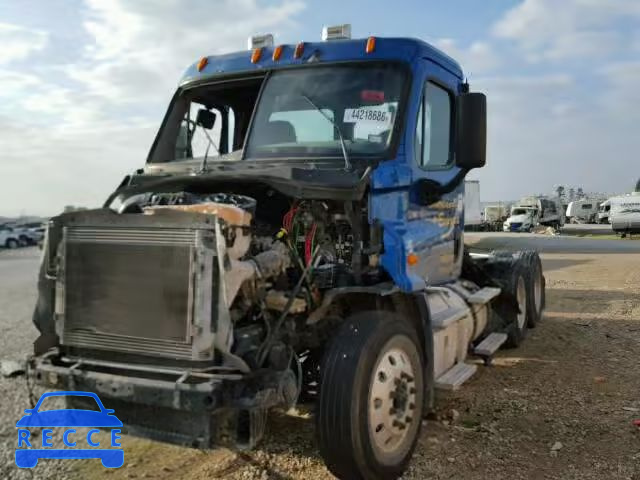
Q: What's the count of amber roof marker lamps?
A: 5